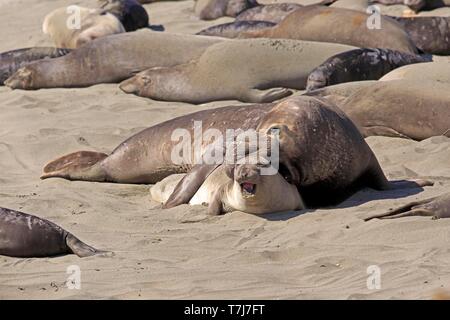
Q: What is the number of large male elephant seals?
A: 1